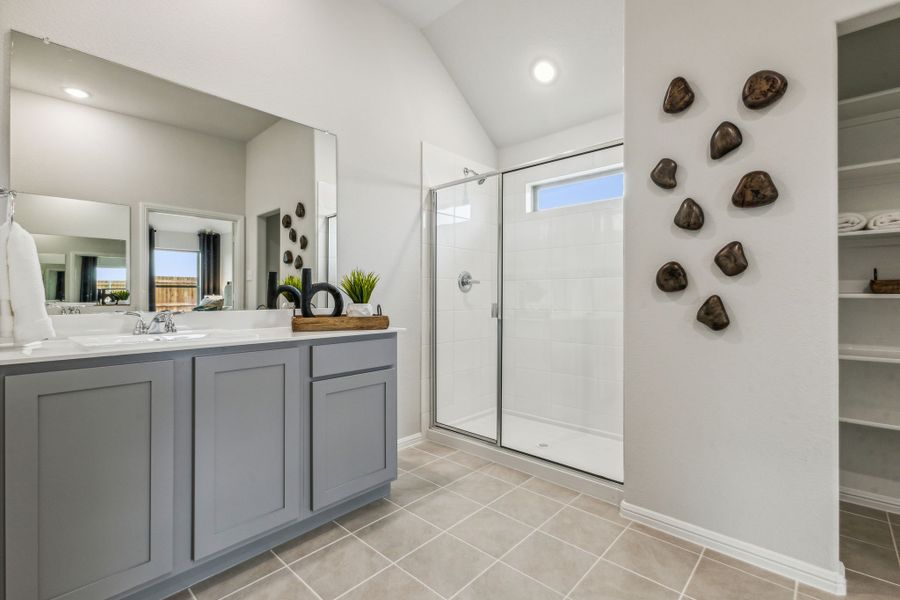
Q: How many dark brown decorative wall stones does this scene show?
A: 9